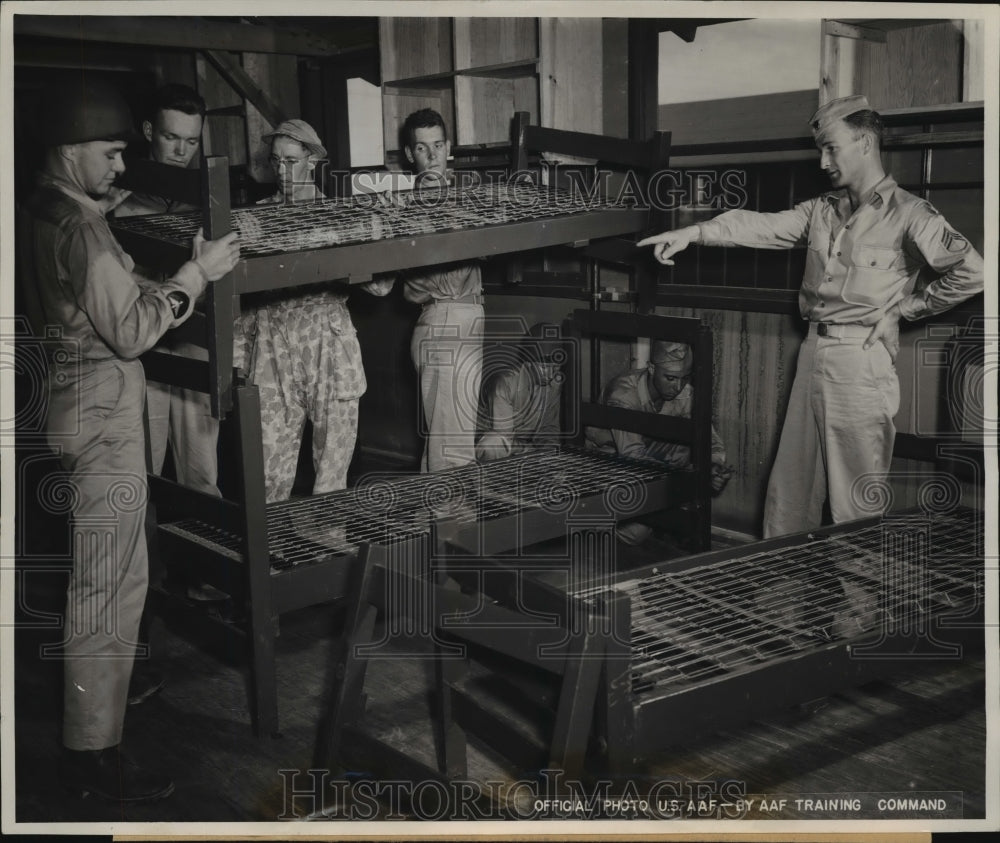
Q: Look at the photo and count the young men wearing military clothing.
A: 7